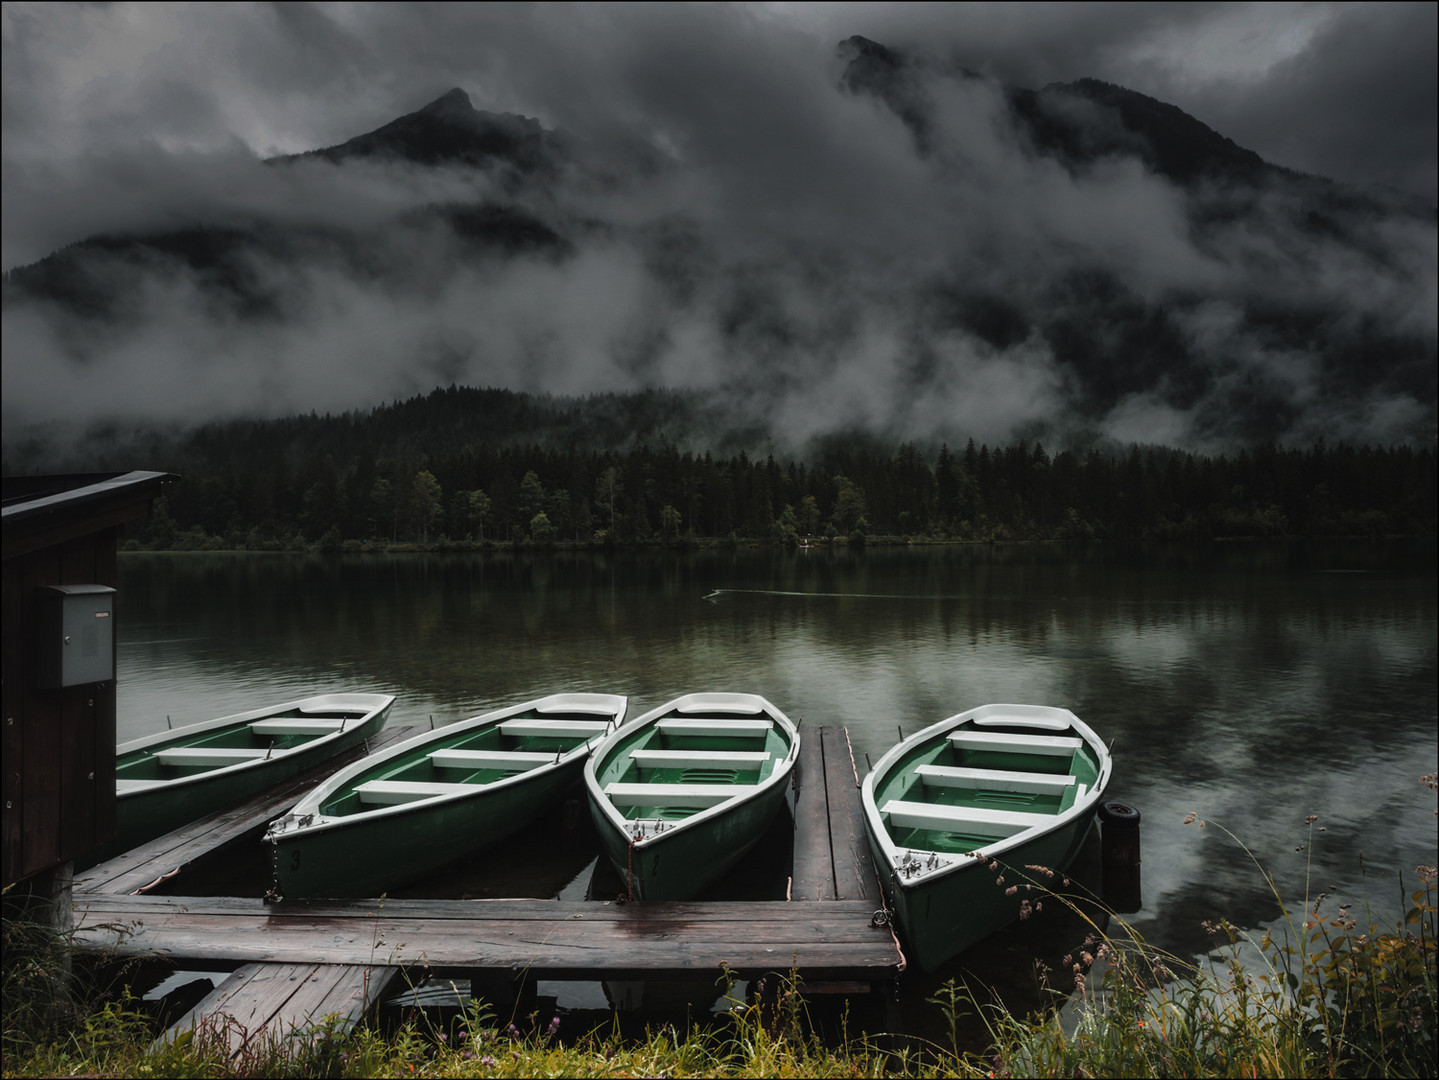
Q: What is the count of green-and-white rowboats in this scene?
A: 4